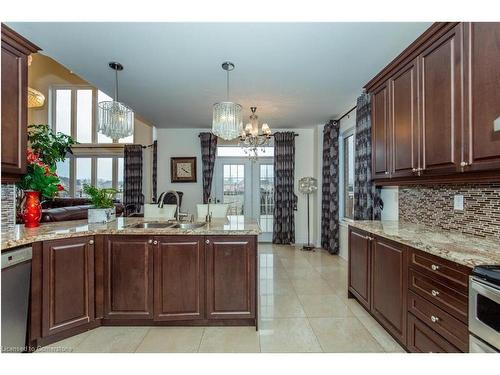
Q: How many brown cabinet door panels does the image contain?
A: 11